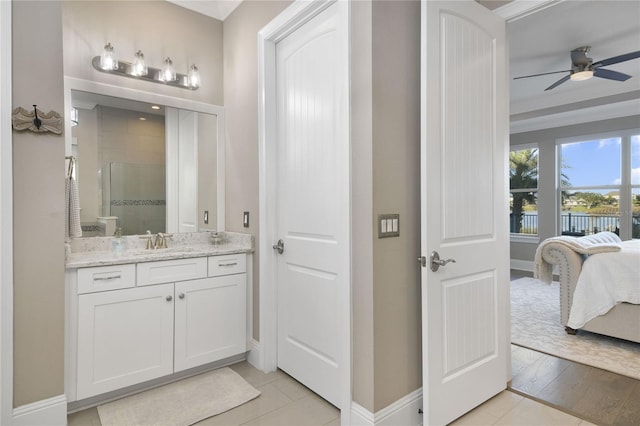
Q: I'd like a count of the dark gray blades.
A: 4